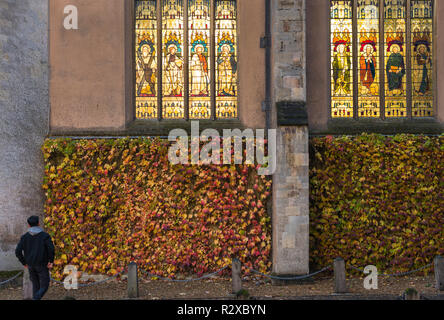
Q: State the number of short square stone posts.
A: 5